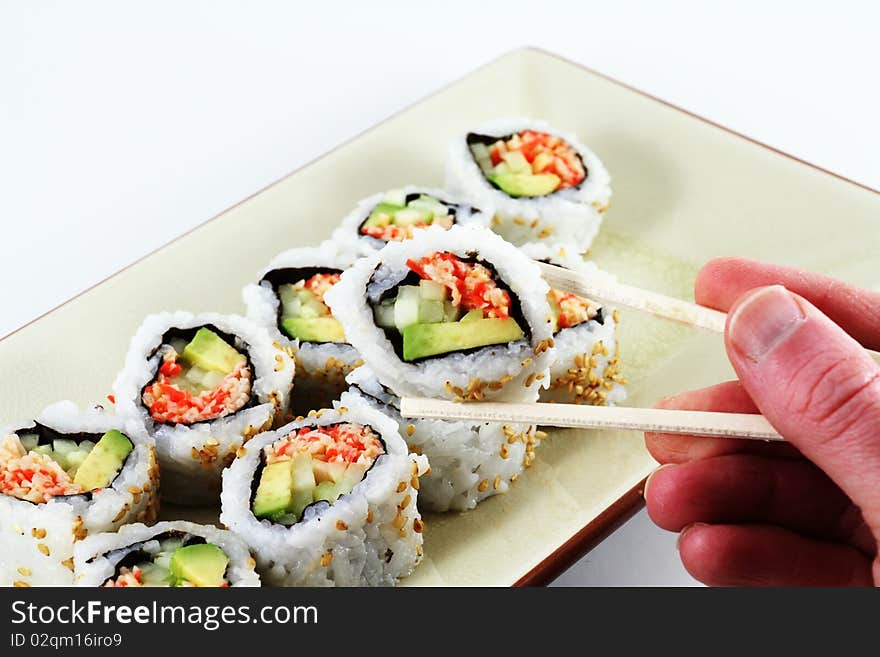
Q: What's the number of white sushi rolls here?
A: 10